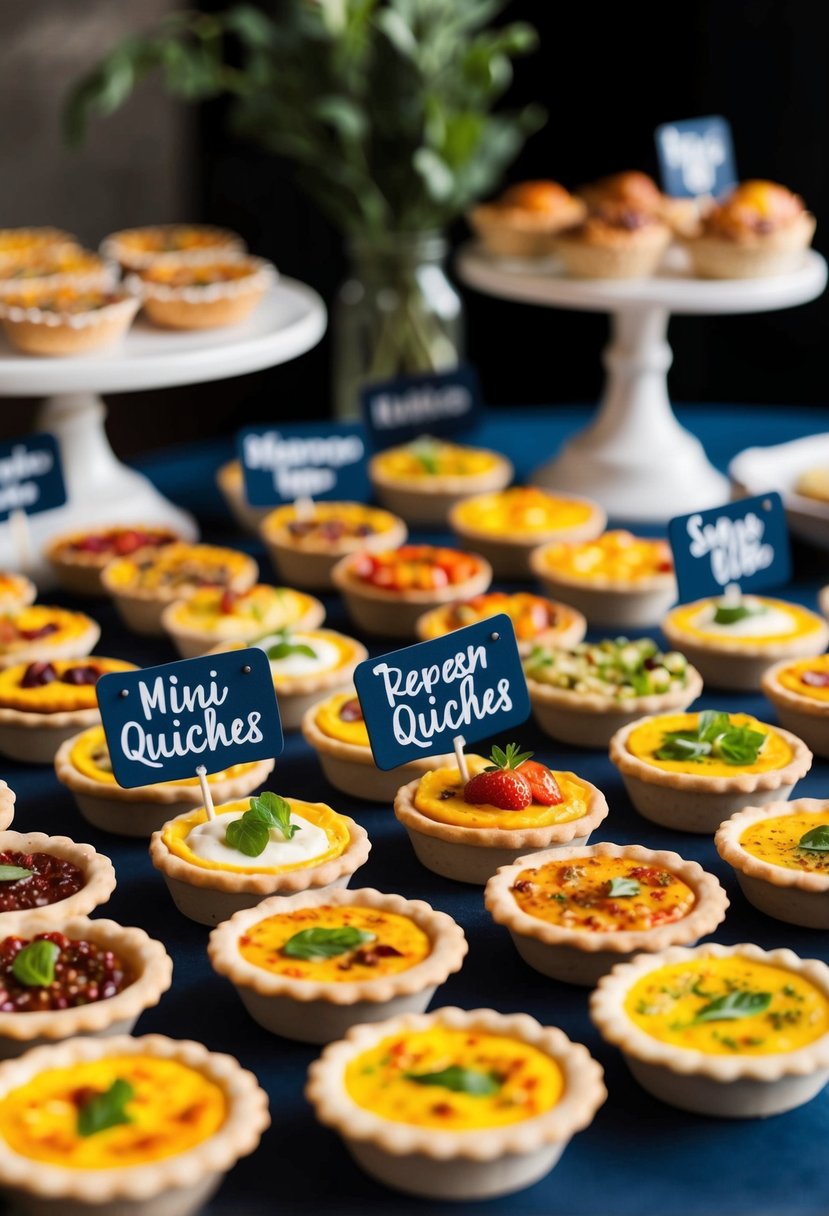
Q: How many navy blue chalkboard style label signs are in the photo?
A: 7